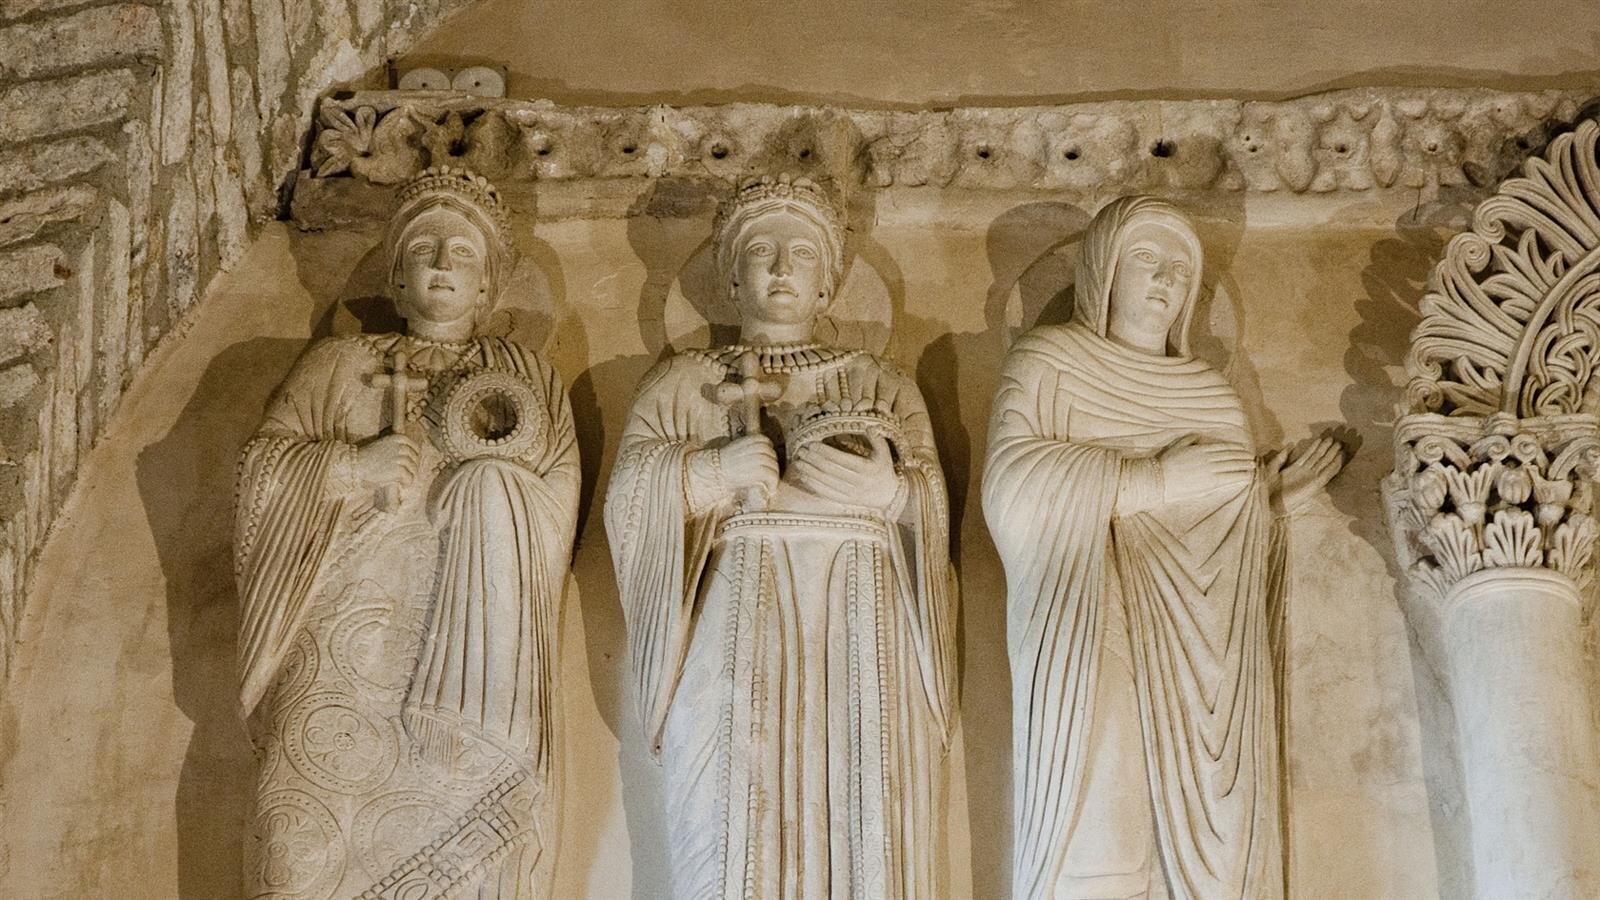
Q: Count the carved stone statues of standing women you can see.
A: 3